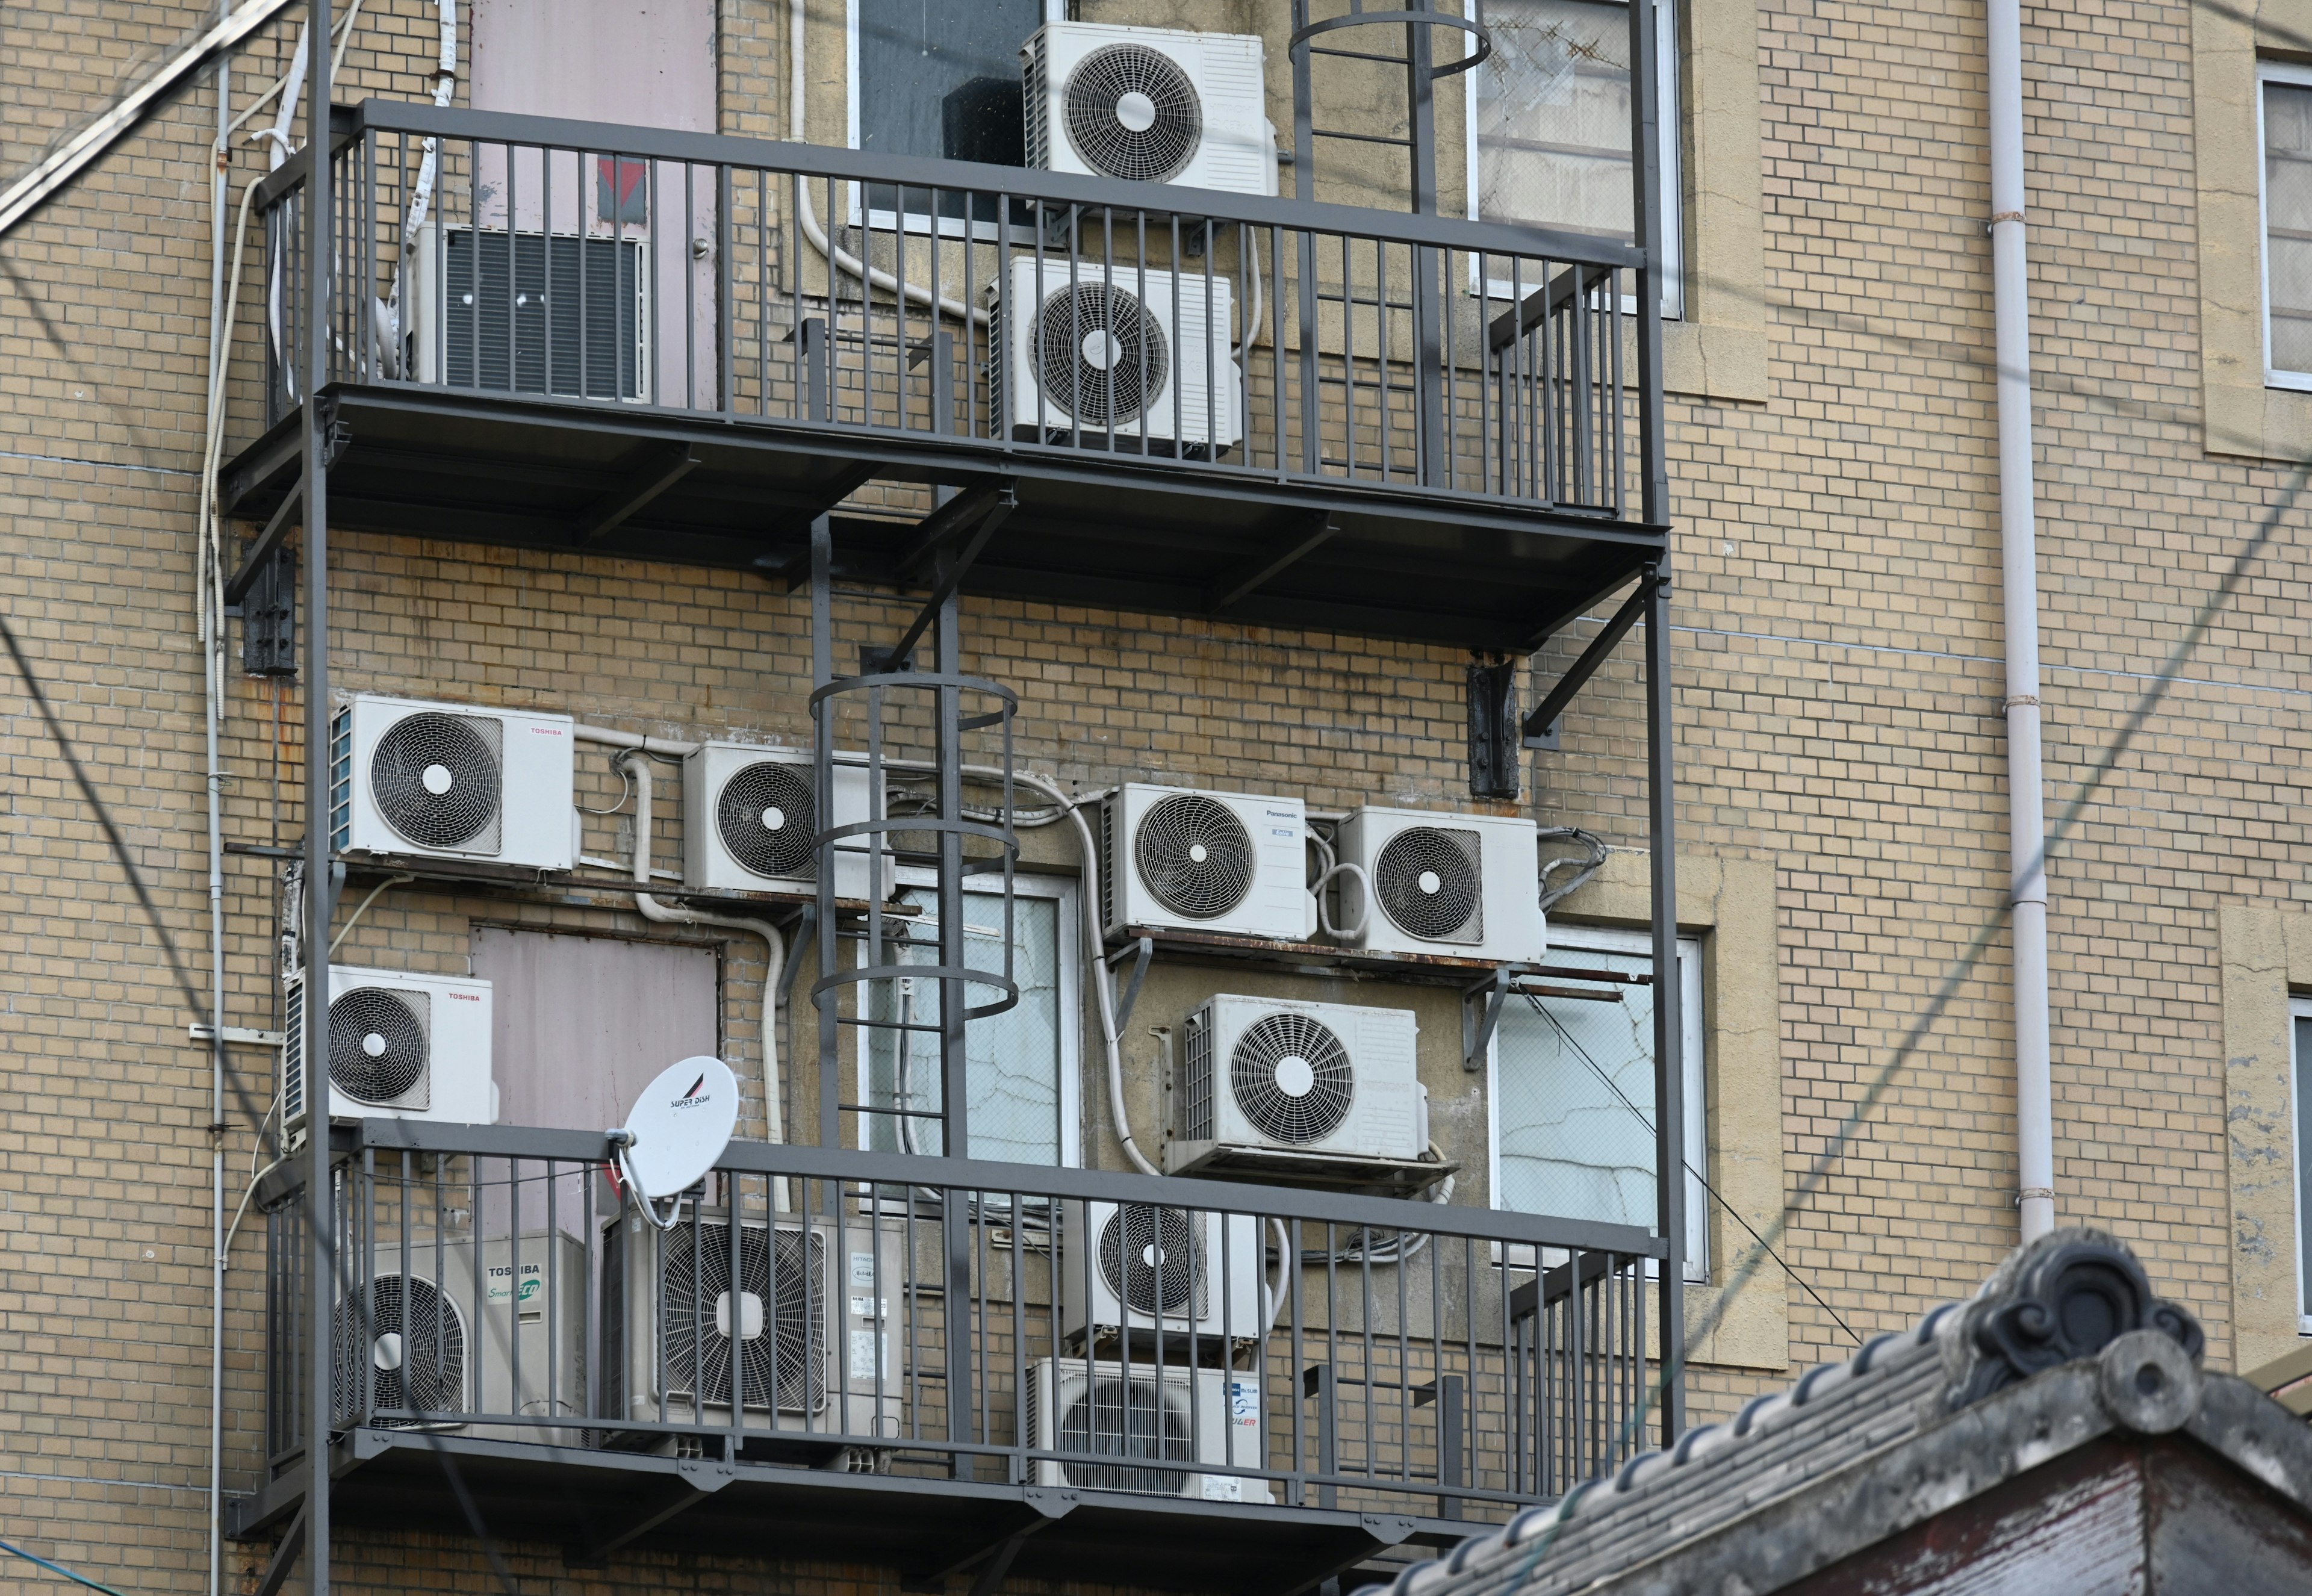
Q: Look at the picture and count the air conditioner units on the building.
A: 13